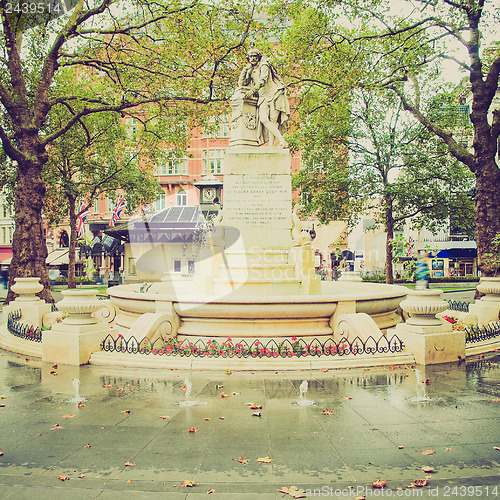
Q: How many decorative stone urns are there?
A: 4